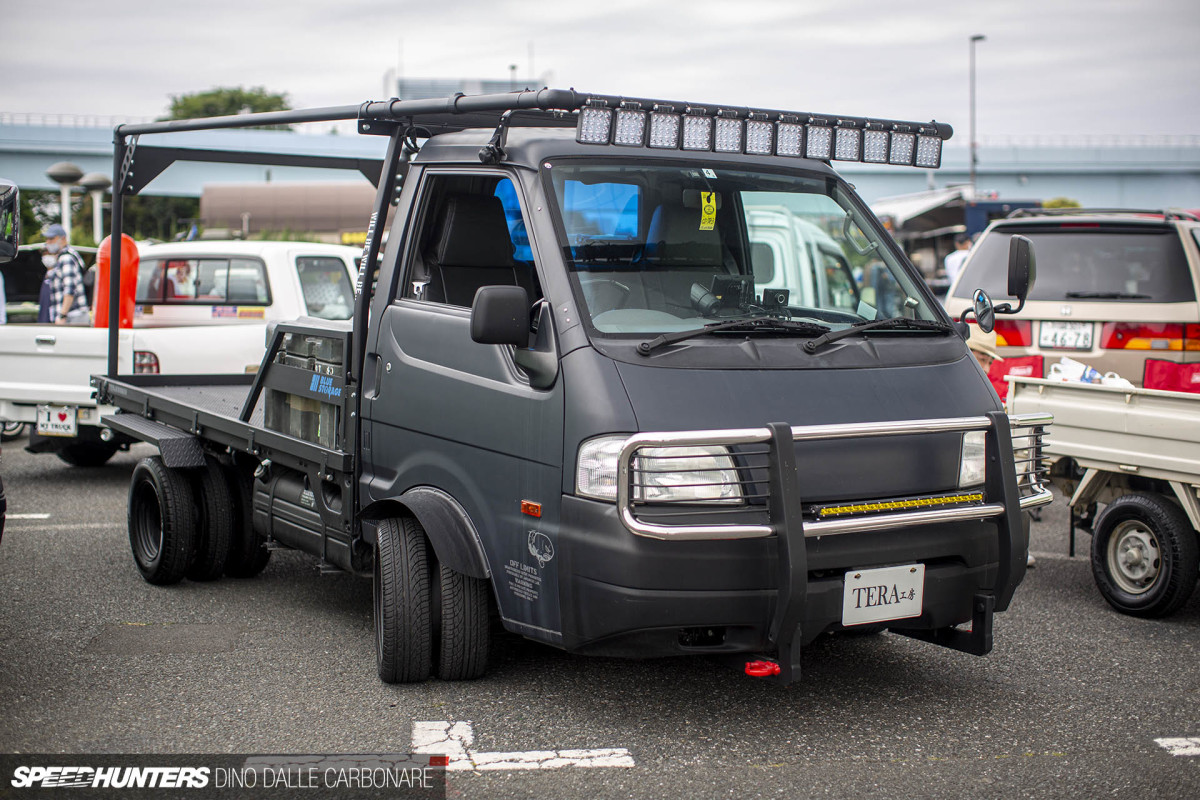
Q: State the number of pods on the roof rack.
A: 12